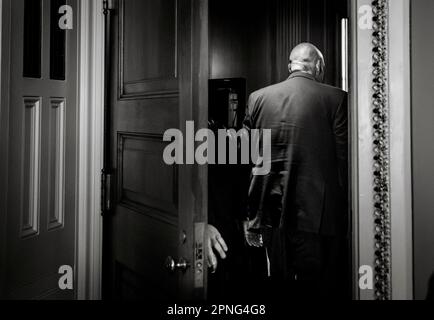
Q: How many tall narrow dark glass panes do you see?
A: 2